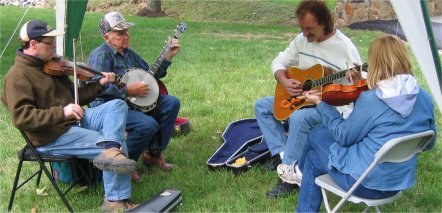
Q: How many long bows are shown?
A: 2